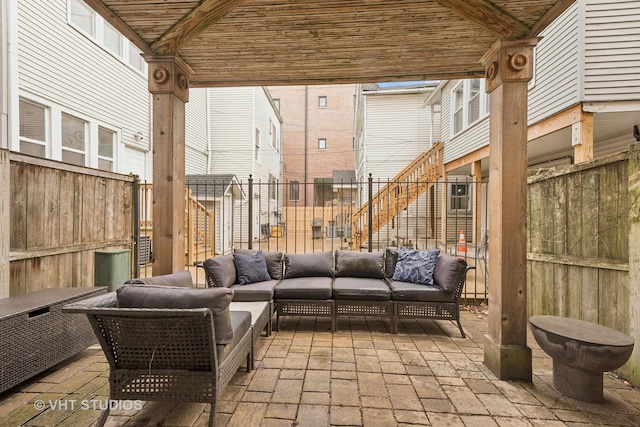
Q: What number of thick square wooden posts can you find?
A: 2